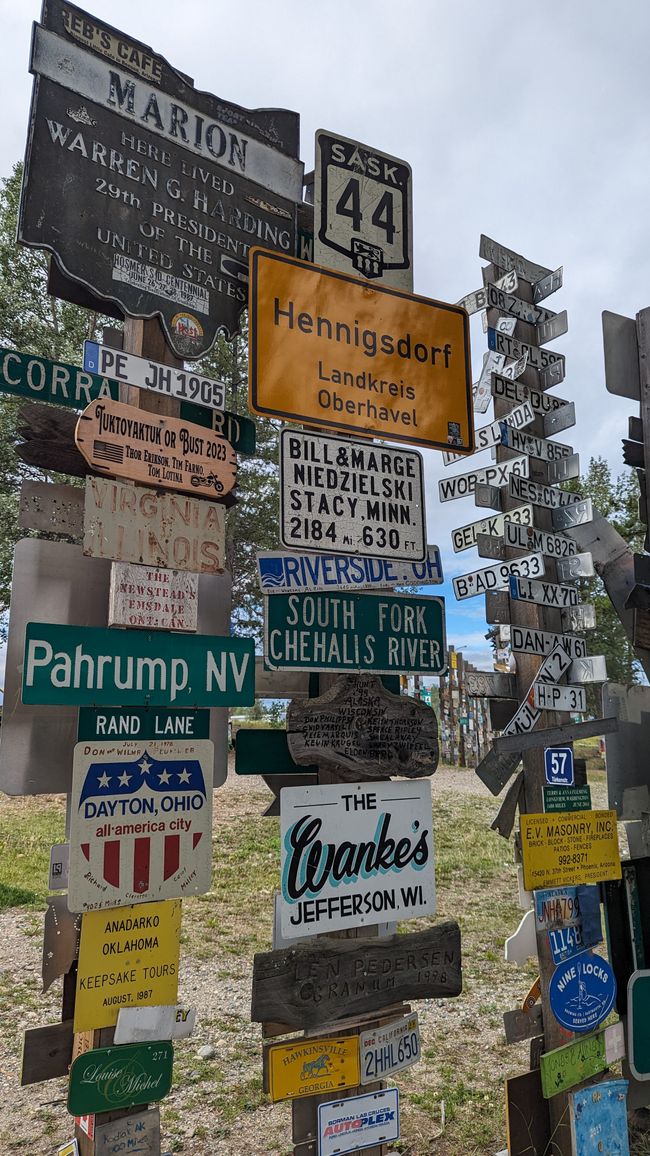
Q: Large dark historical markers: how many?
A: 1